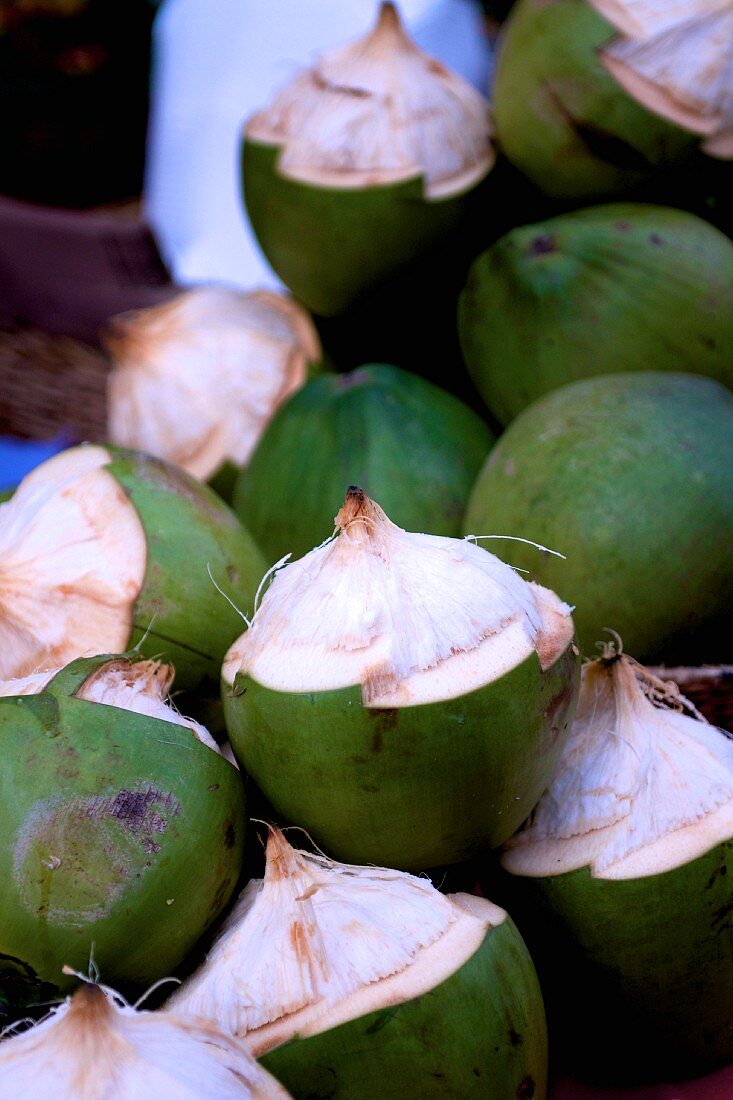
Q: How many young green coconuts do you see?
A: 12